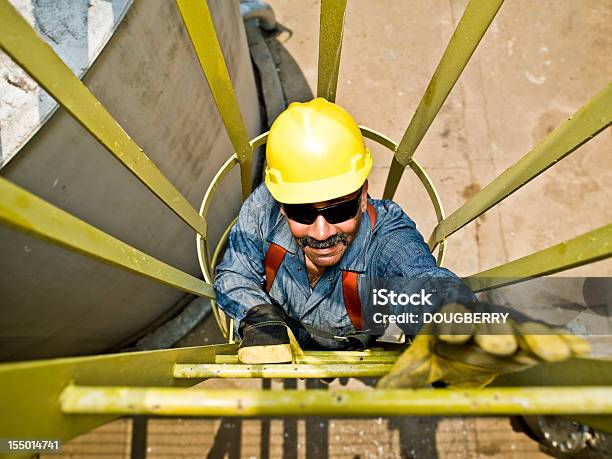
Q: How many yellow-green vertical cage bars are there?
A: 7